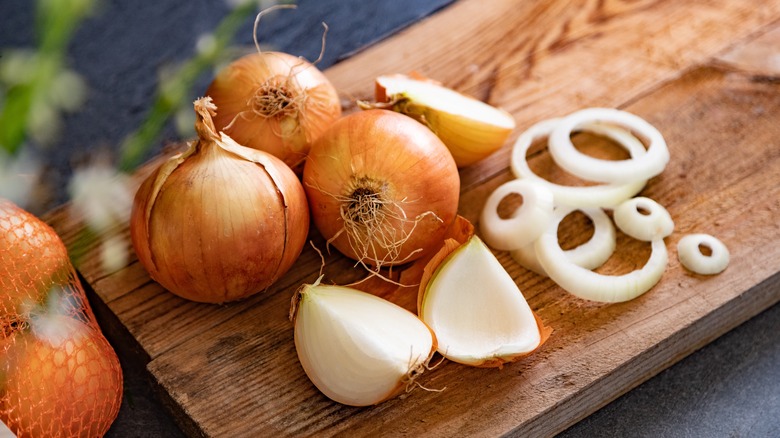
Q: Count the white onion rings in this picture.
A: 7